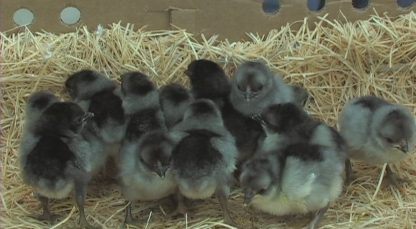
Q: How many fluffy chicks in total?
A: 12